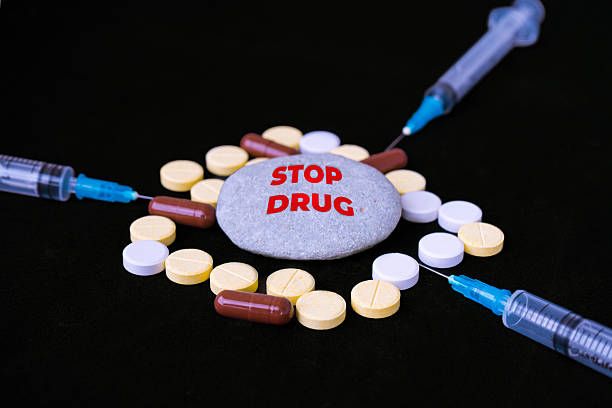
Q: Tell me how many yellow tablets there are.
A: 14